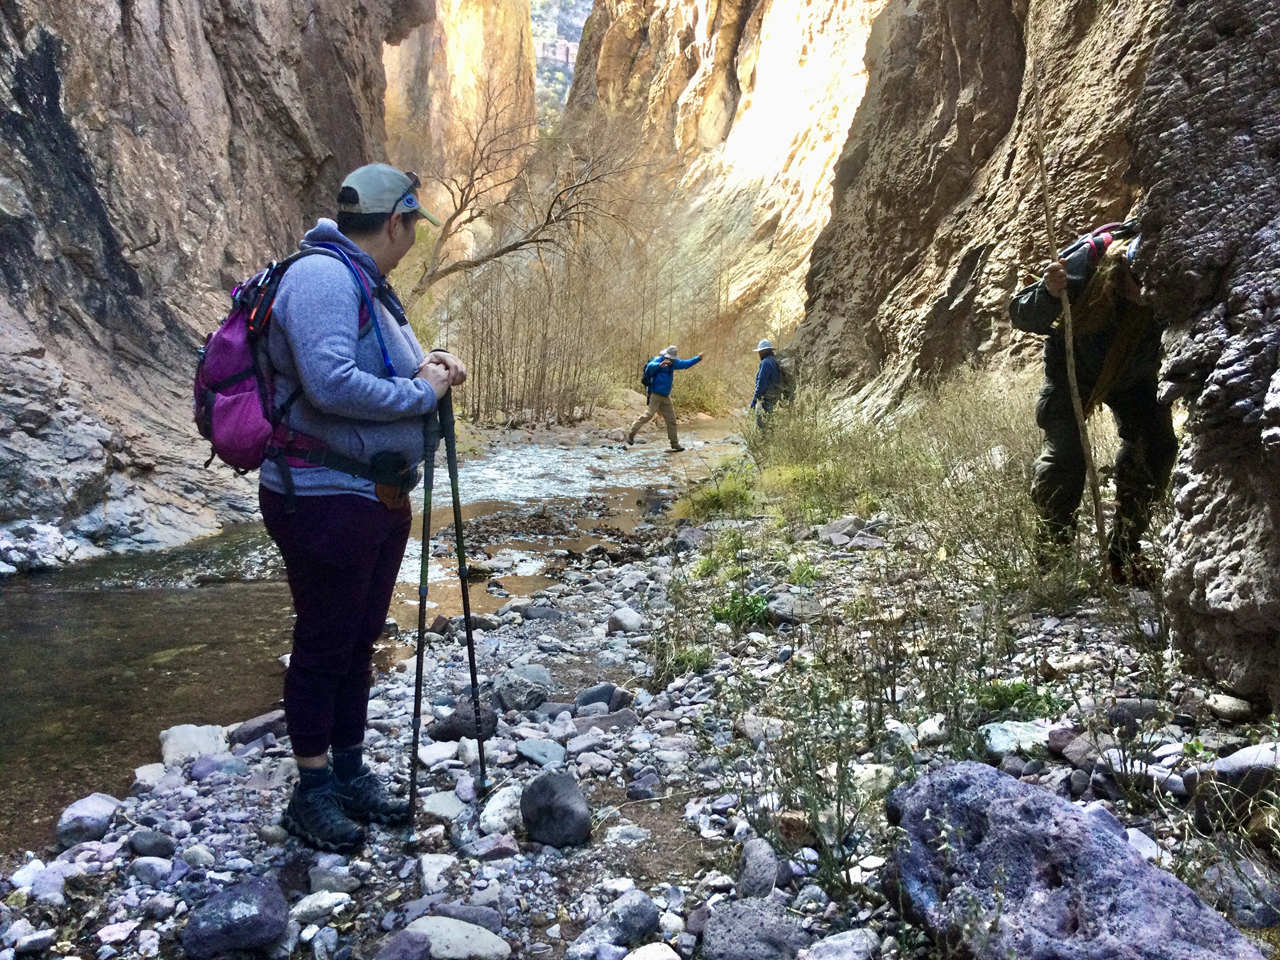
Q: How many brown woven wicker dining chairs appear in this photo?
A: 0